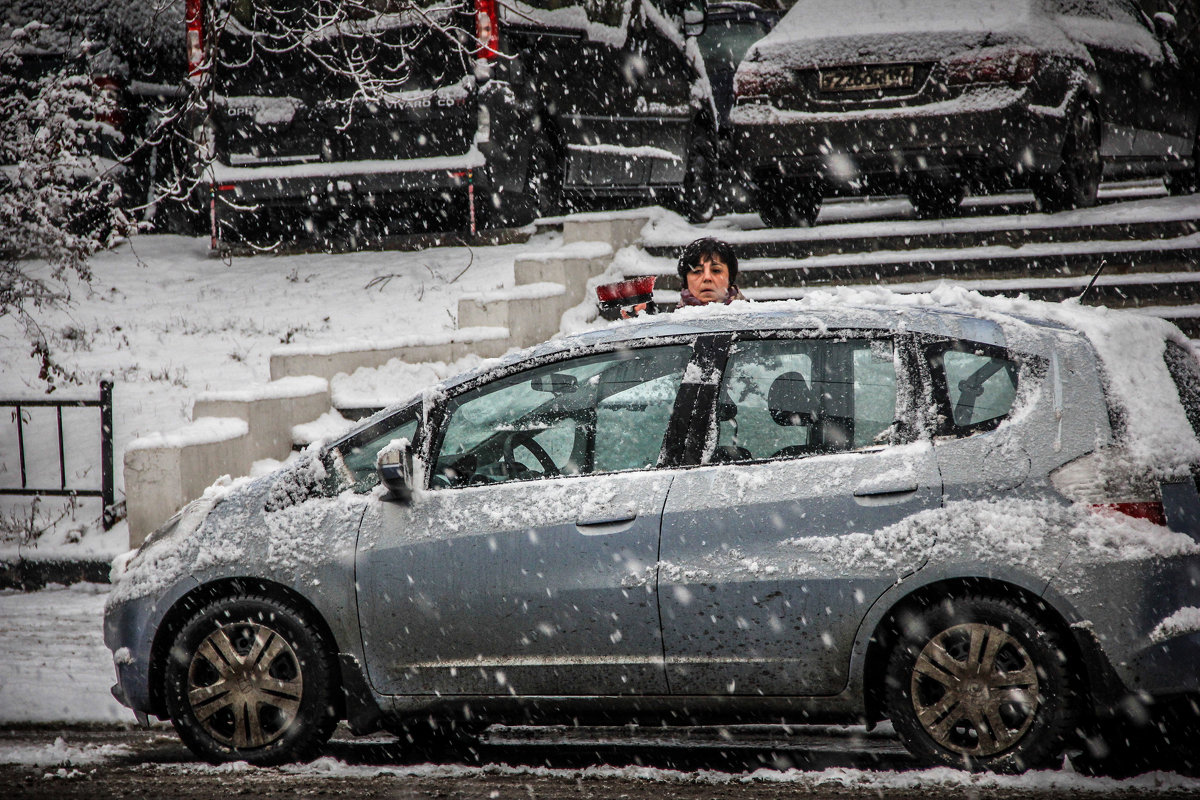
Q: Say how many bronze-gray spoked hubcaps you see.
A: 2